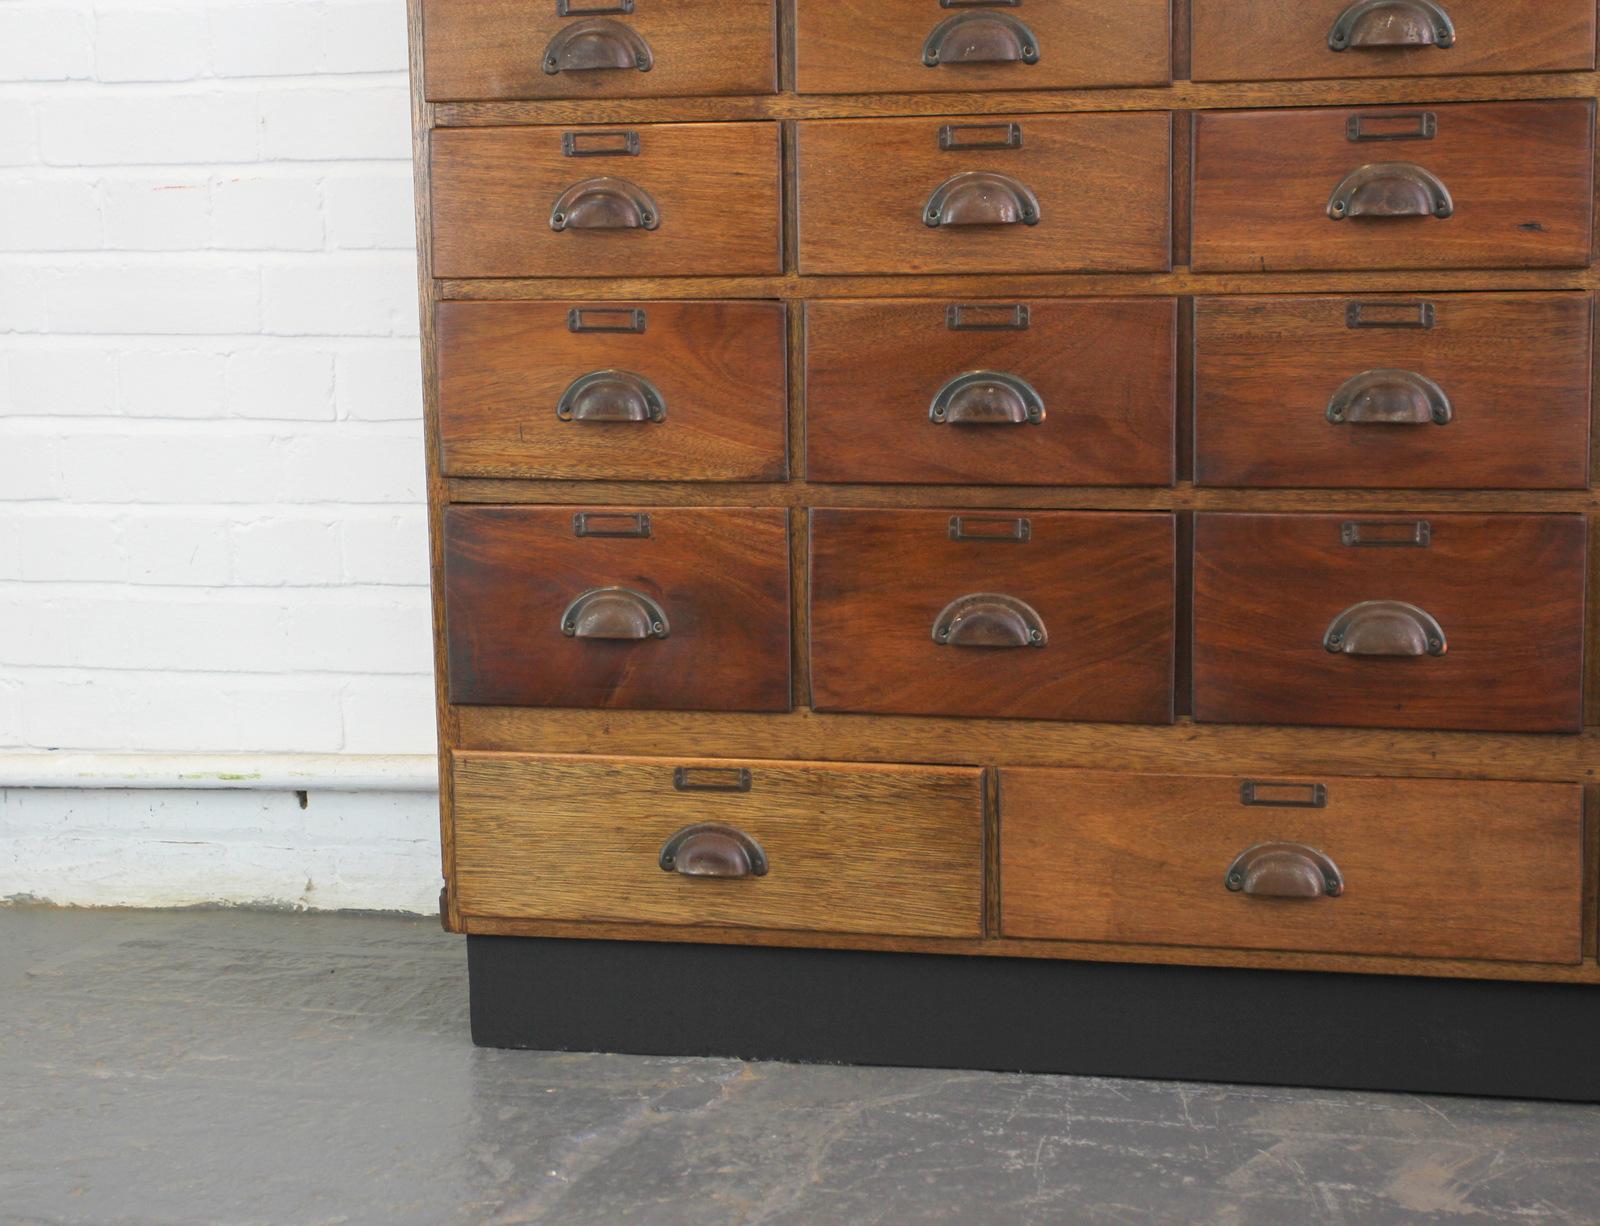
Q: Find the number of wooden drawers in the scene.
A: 14